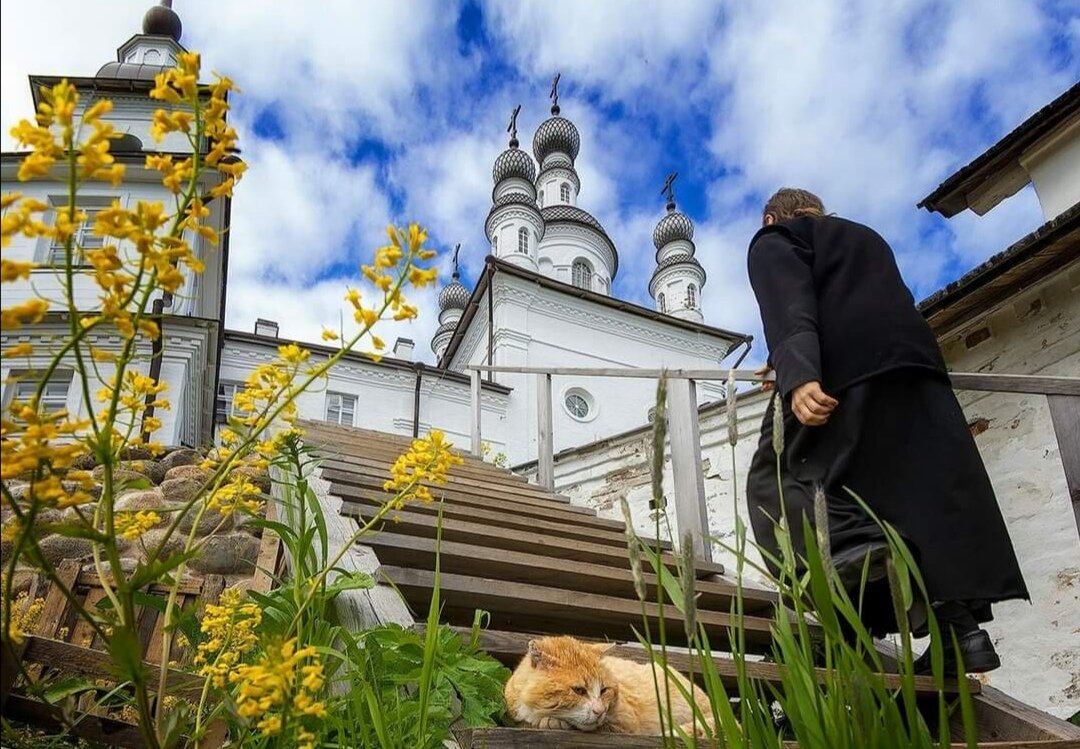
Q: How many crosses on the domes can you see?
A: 4